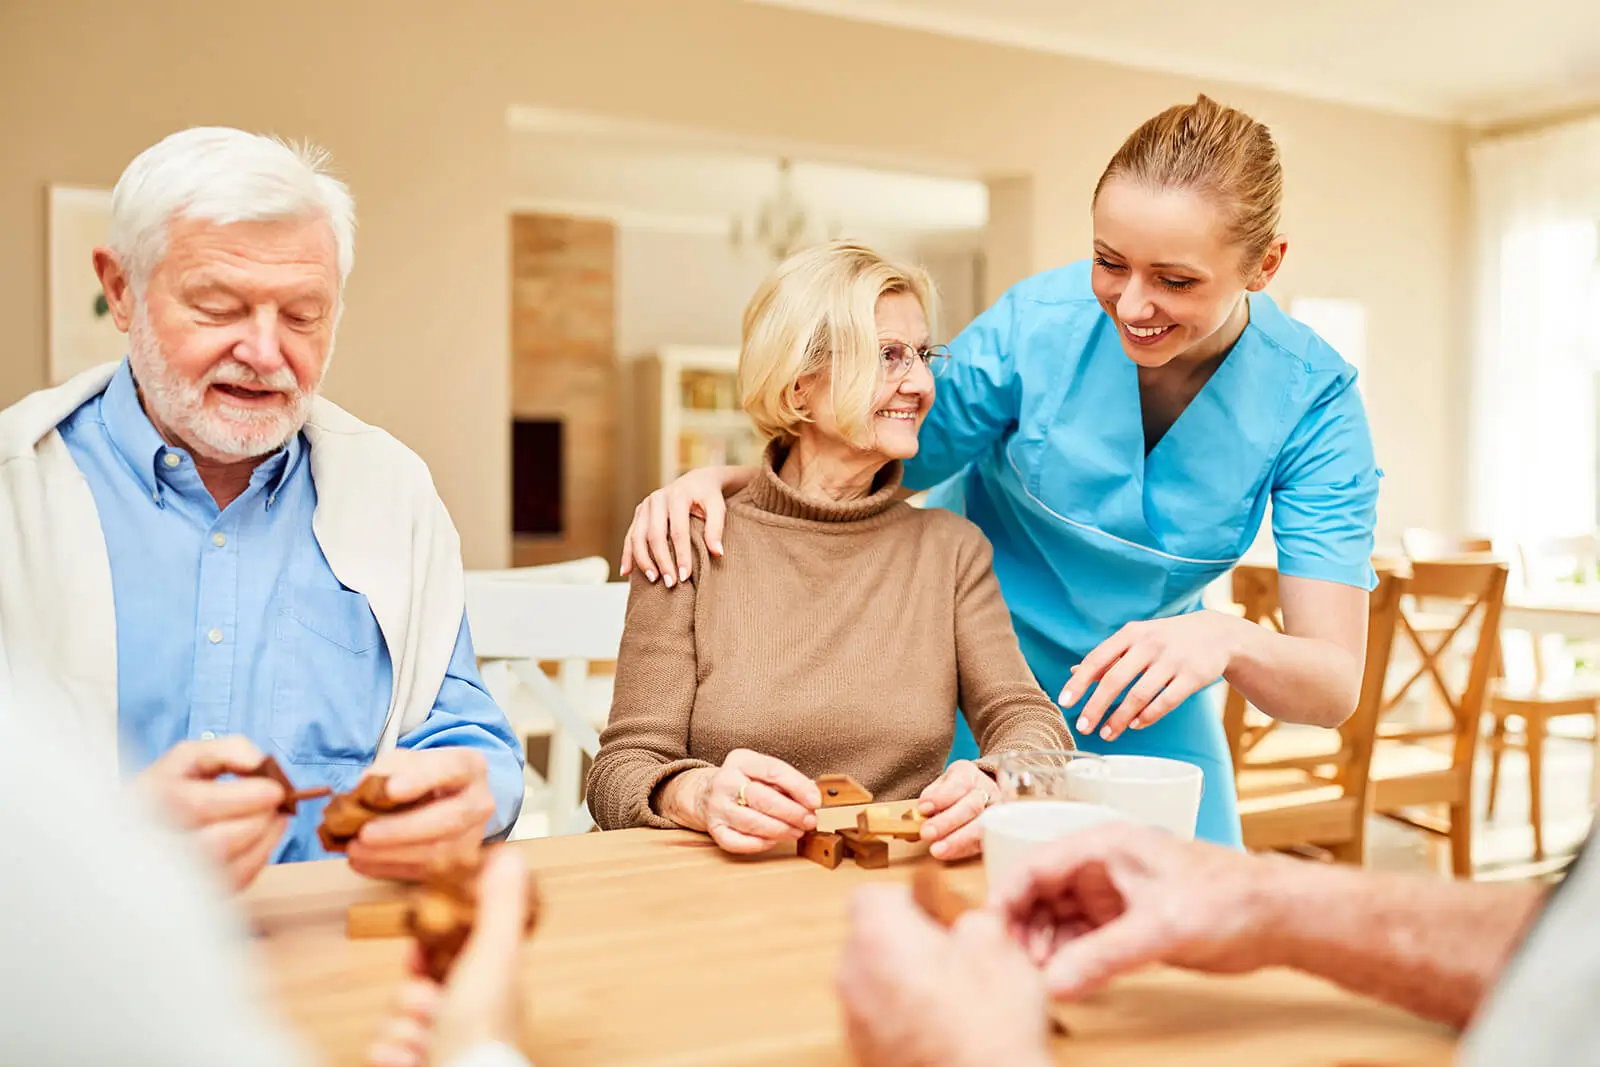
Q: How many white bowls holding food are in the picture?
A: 0